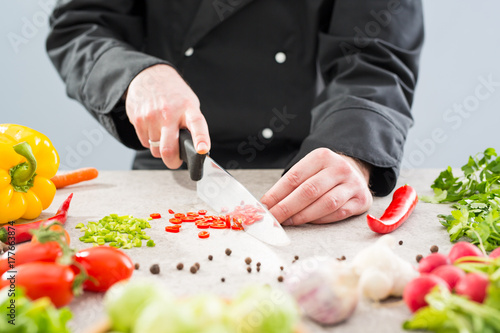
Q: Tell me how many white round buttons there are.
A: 3